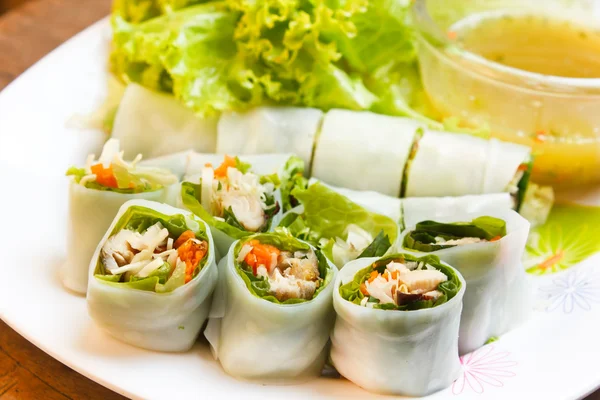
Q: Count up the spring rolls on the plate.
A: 11